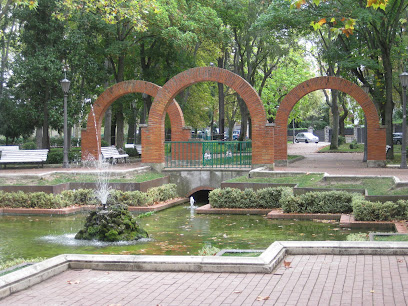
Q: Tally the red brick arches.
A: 3